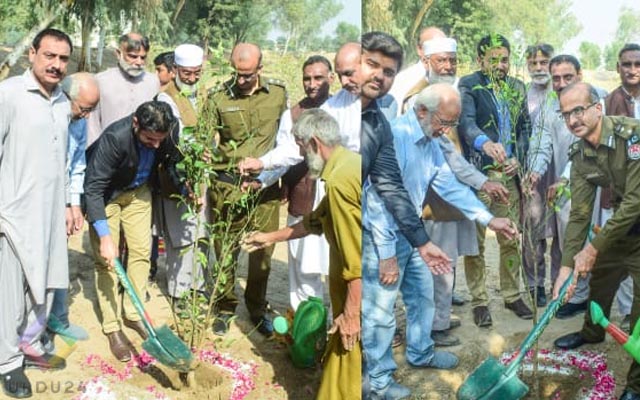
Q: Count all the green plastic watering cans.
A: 2